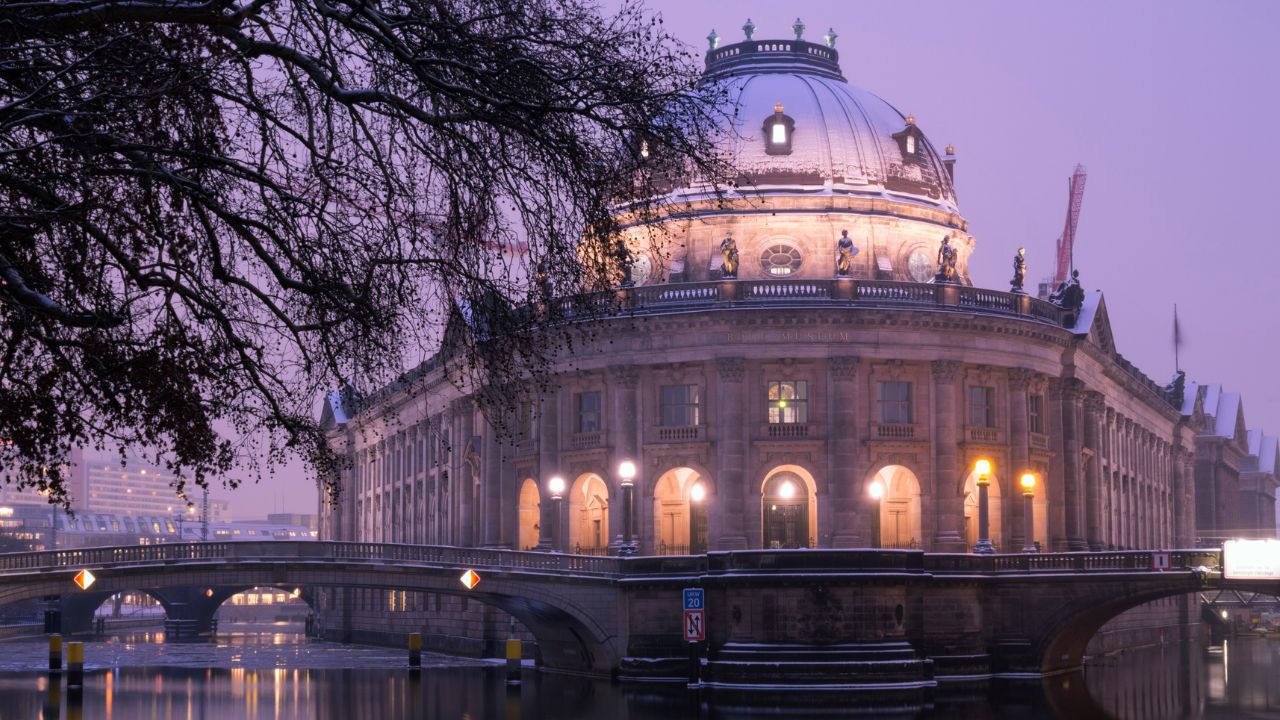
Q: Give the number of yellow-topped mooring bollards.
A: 4